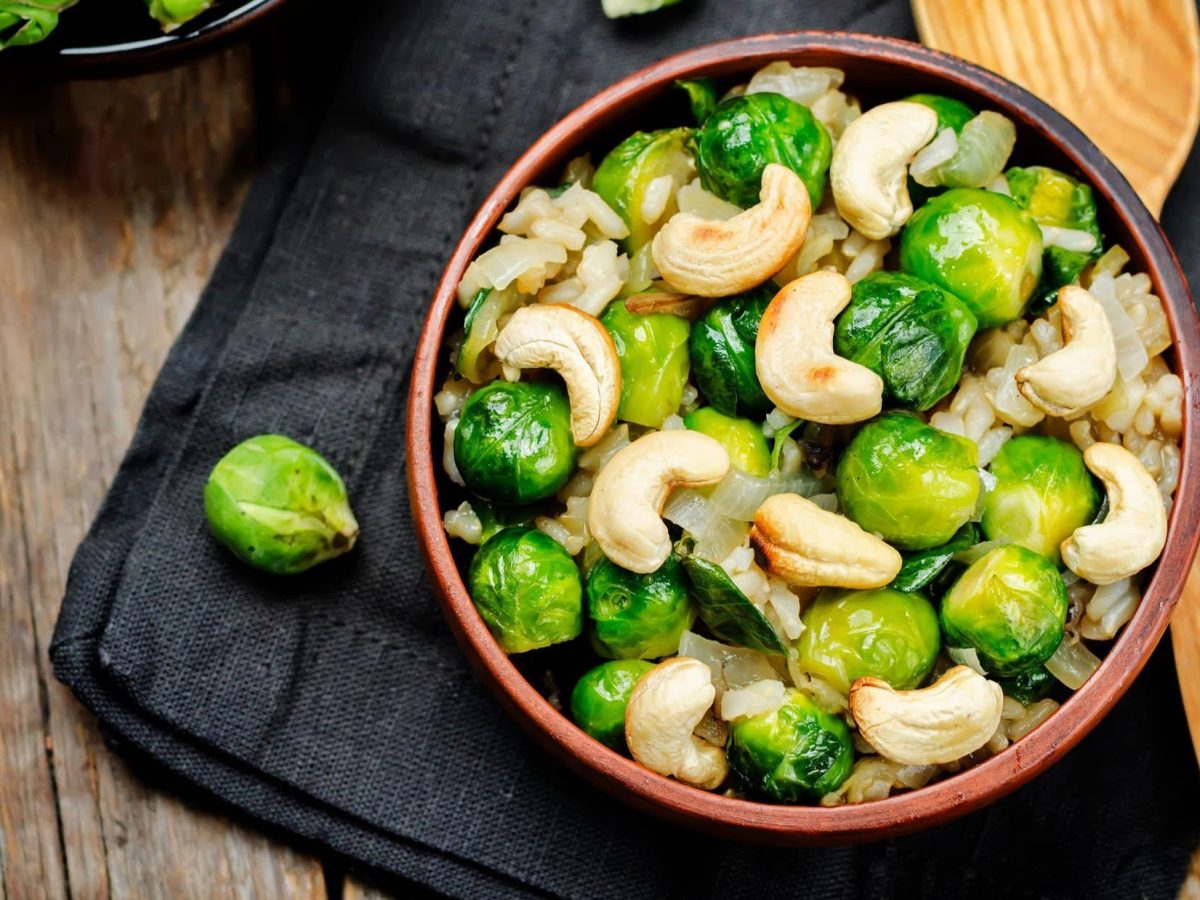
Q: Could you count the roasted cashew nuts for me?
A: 10